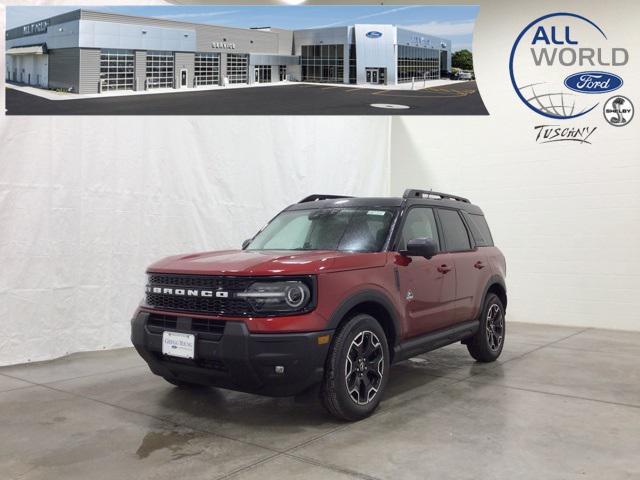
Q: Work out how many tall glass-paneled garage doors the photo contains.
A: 4